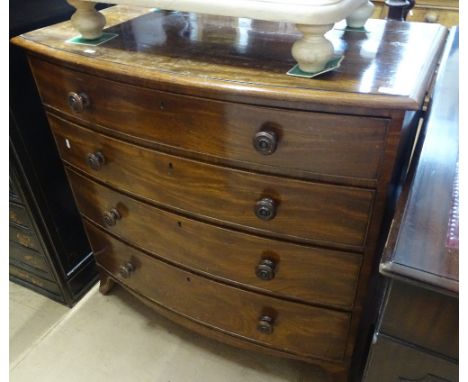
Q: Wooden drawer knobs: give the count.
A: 8